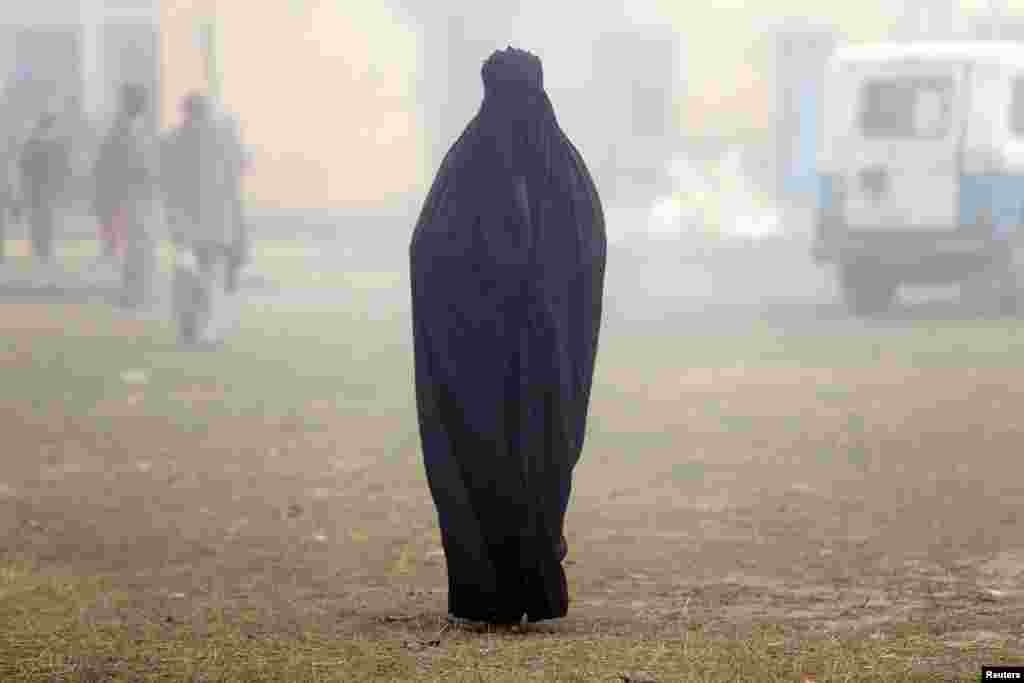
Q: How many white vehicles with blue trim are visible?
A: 1